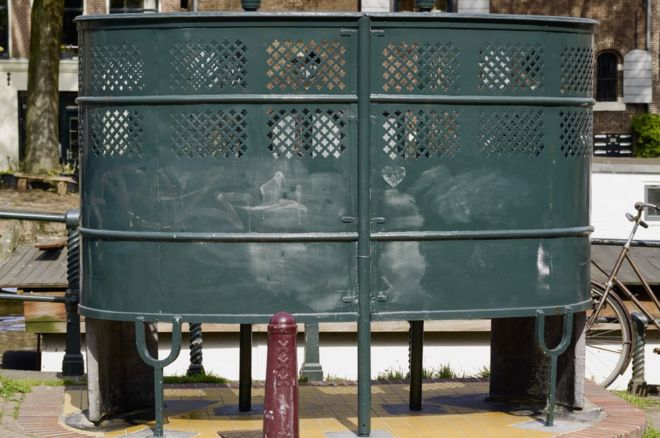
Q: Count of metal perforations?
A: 12